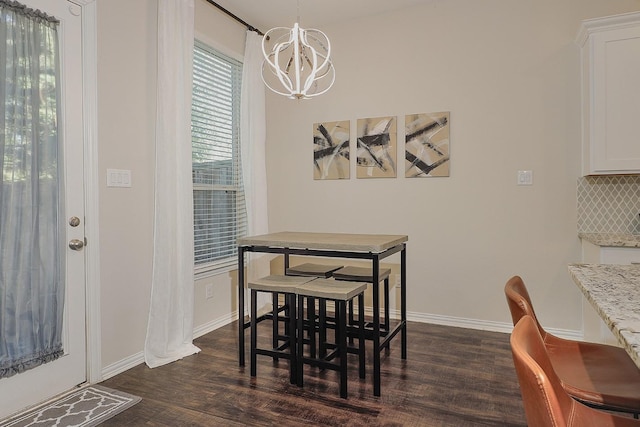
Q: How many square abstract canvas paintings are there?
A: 3